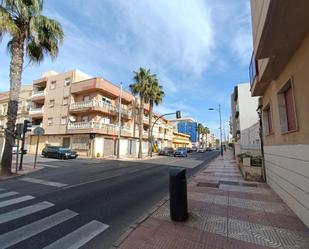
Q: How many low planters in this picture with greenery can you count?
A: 1